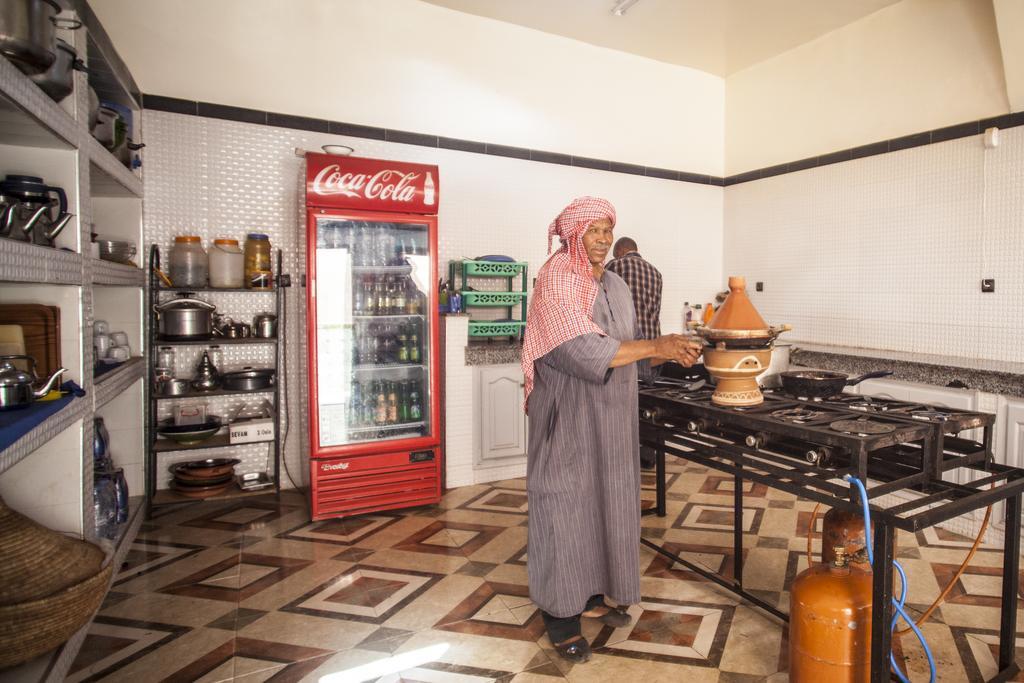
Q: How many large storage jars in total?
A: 3